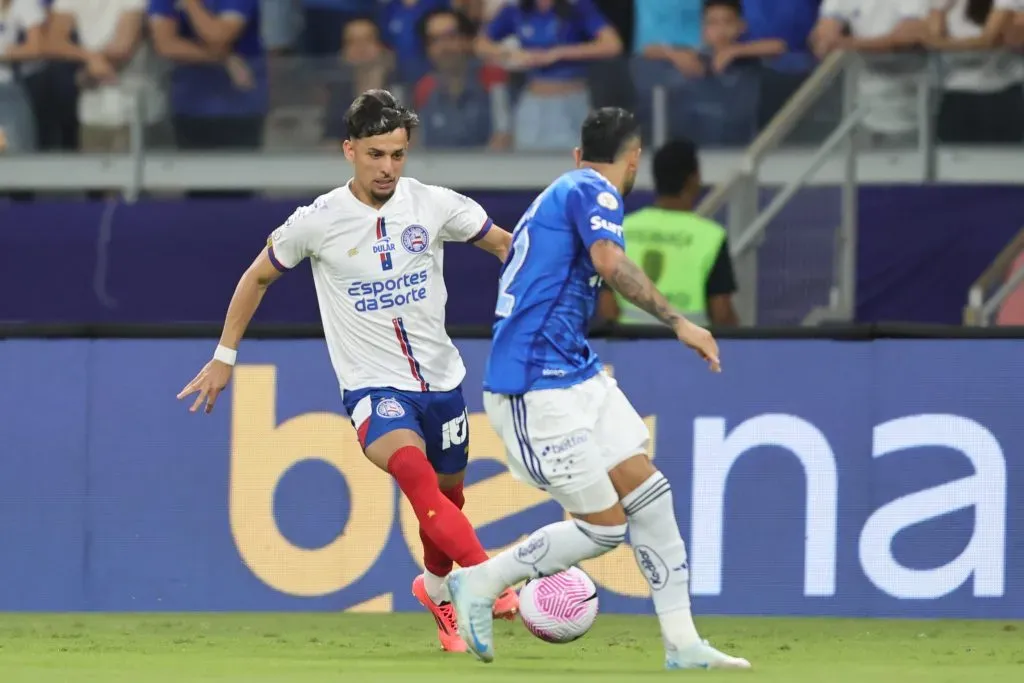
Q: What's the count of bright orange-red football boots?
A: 2